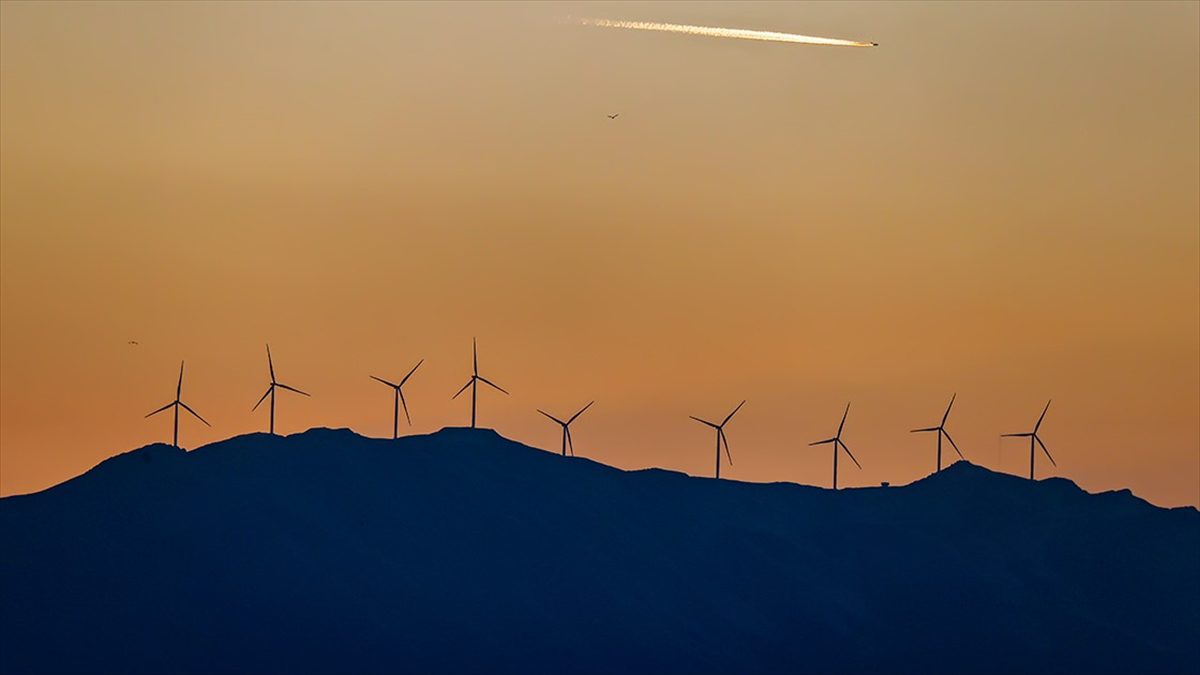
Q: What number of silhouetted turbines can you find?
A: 9